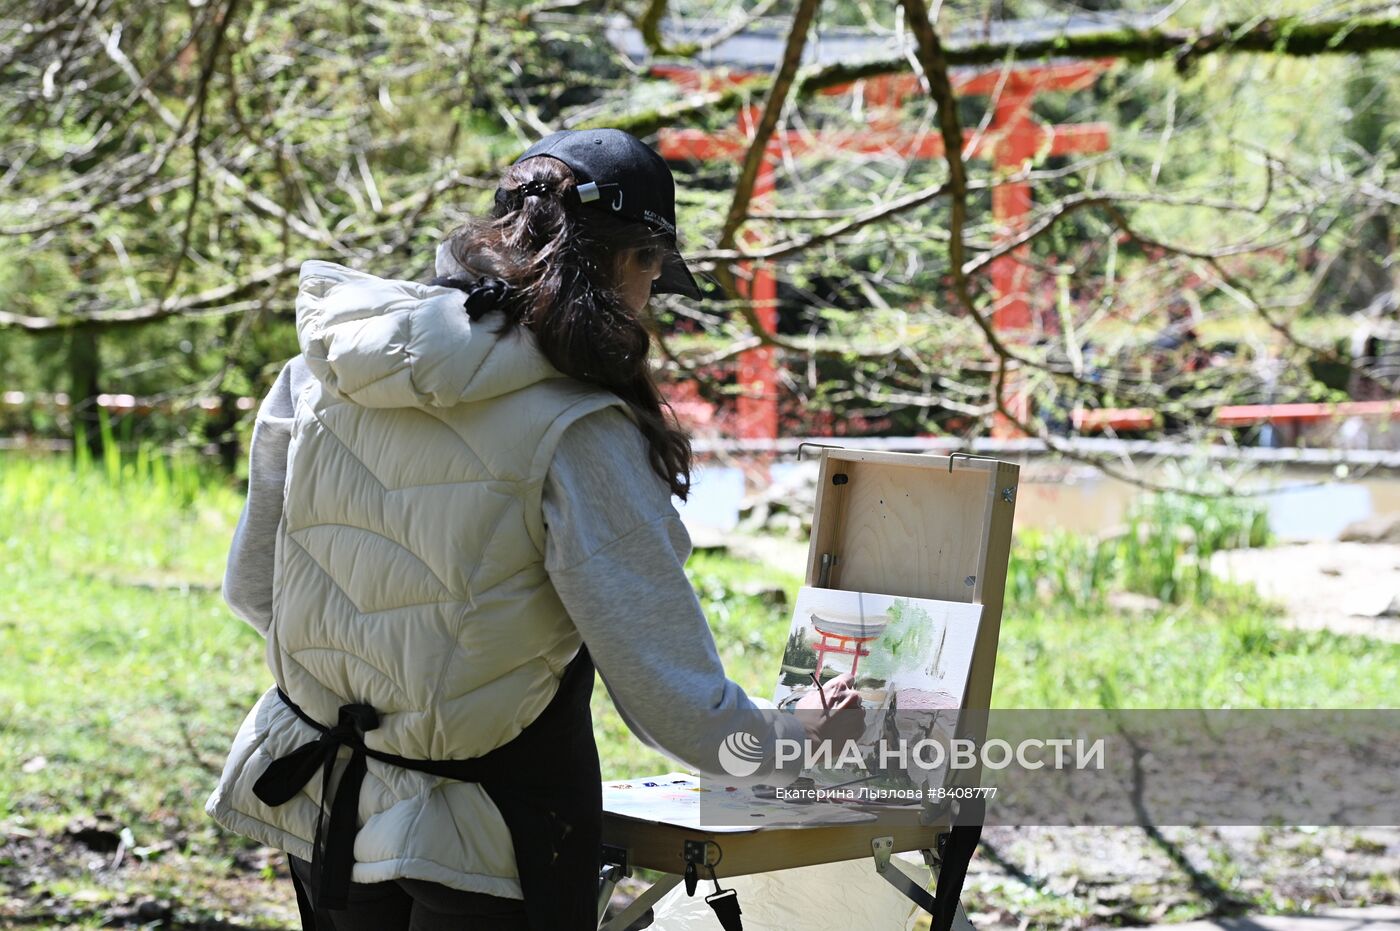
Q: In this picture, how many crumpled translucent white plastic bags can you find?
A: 1